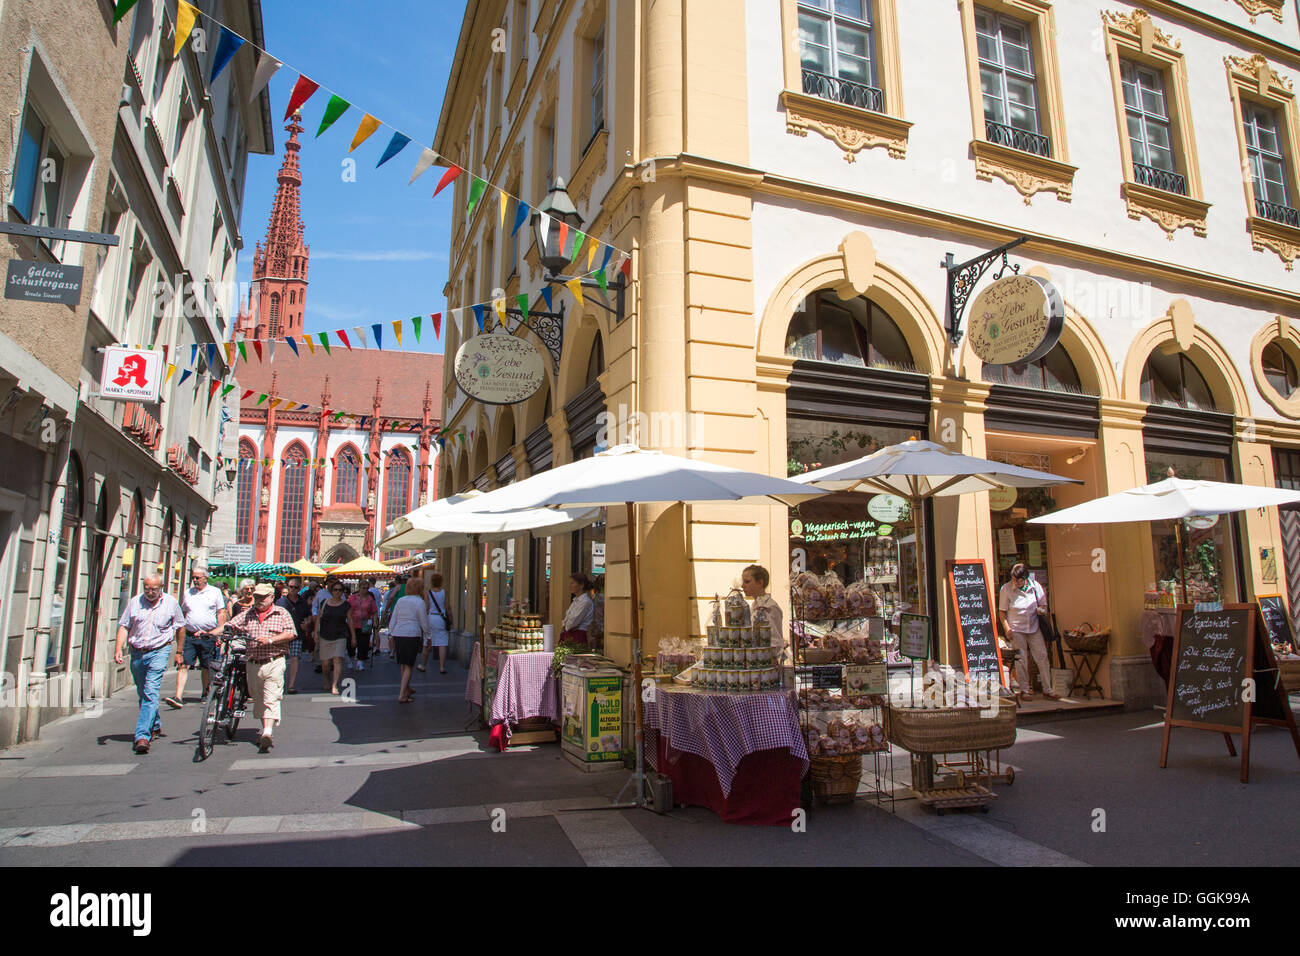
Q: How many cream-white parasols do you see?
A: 4